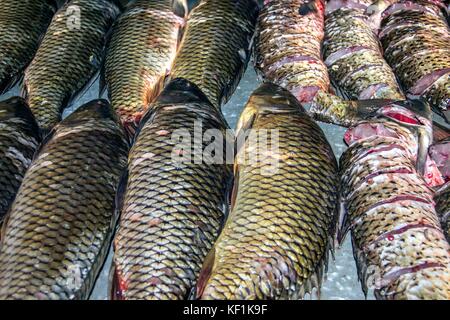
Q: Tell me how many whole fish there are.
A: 8